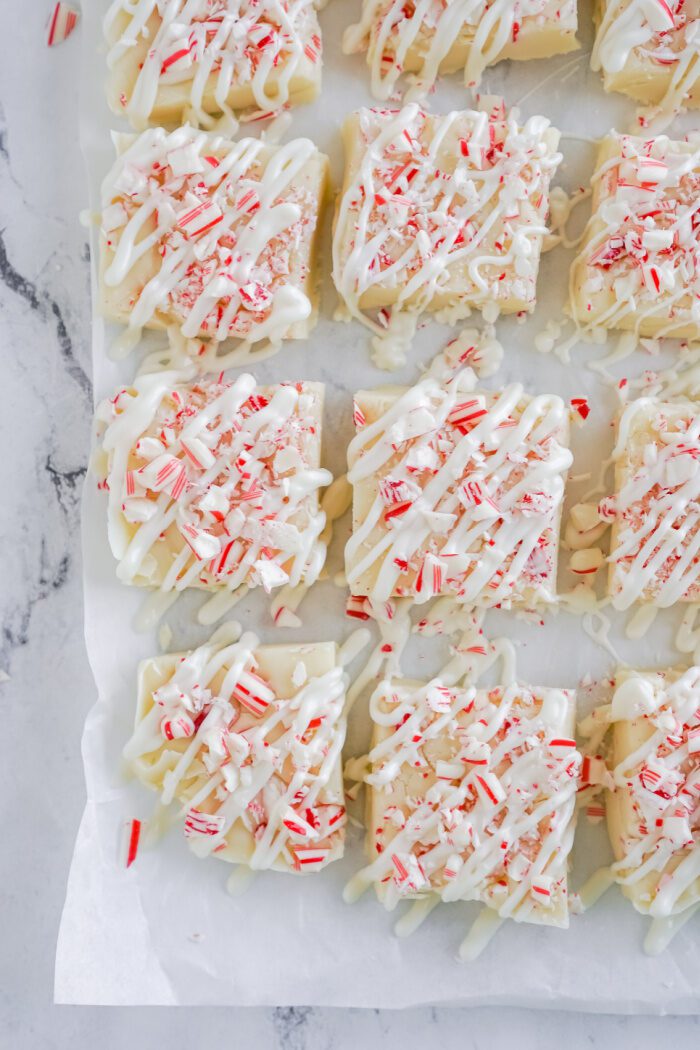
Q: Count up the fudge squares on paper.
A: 12